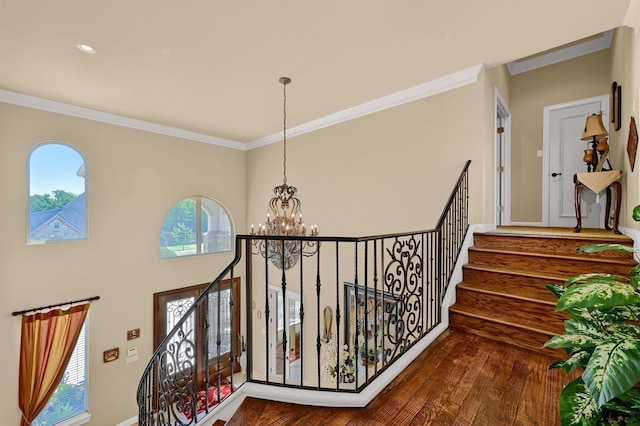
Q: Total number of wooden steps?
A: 5